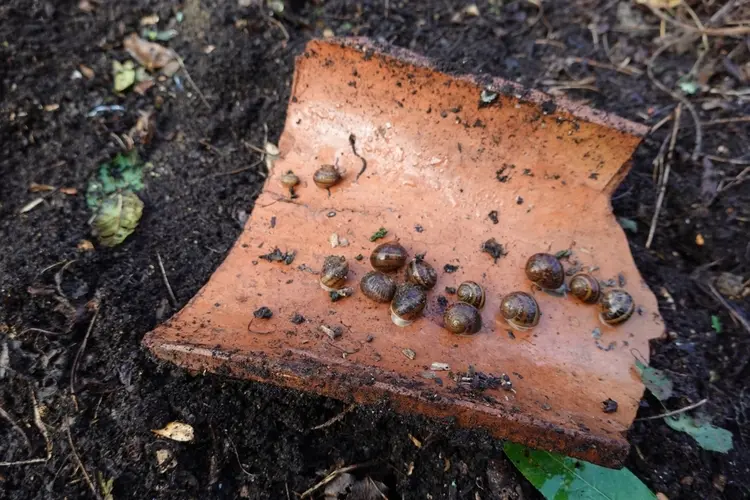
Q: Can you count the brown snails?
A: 13